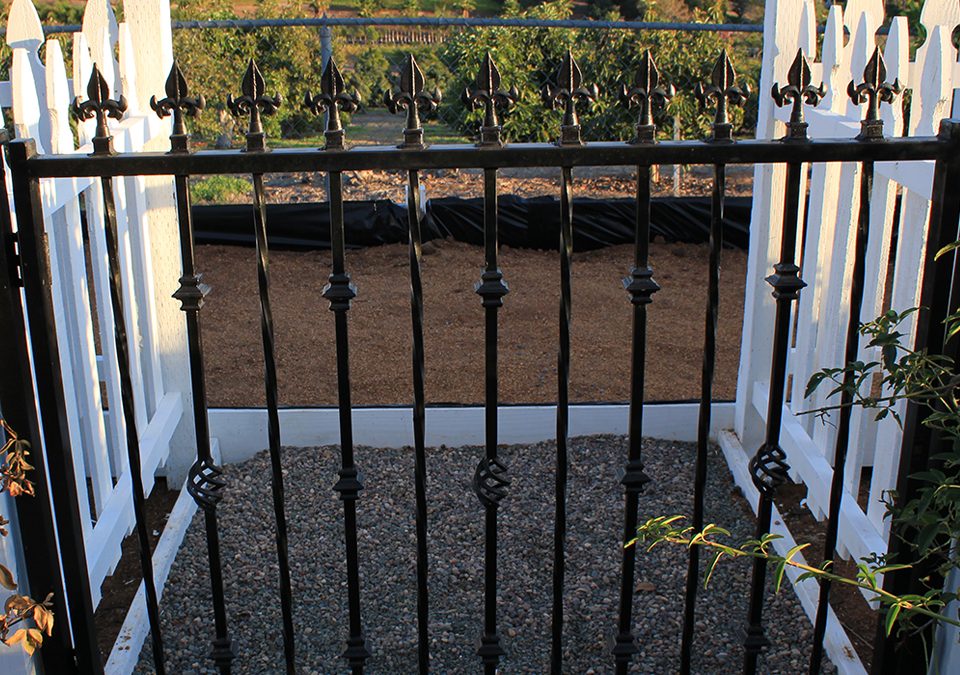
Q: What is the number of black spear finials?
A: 11